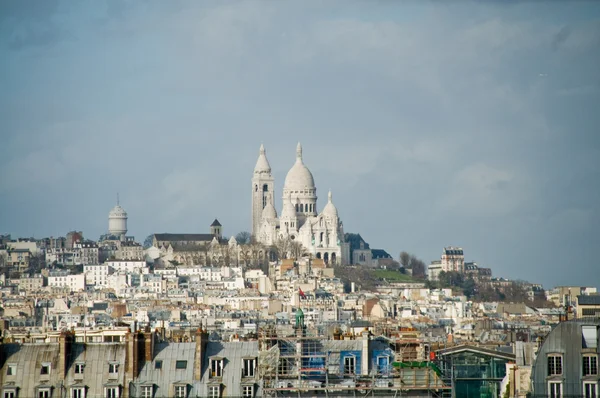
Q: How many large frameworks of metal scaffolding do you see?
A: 1